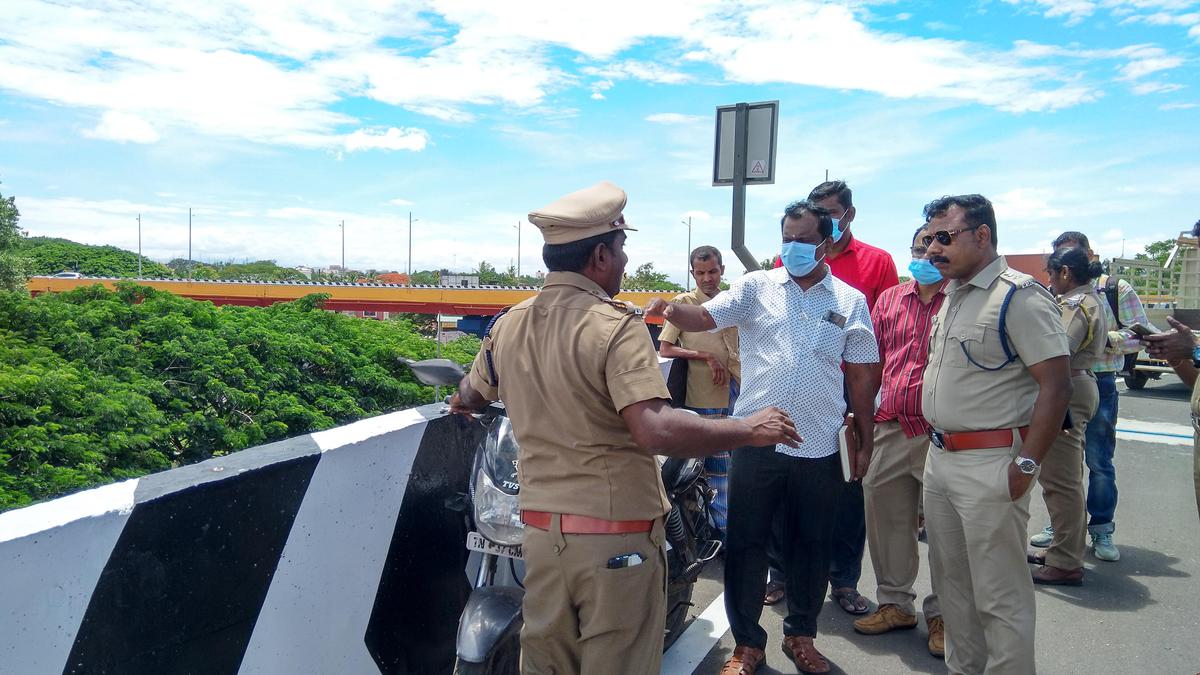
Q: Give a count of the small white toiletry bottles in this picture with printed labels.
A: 0